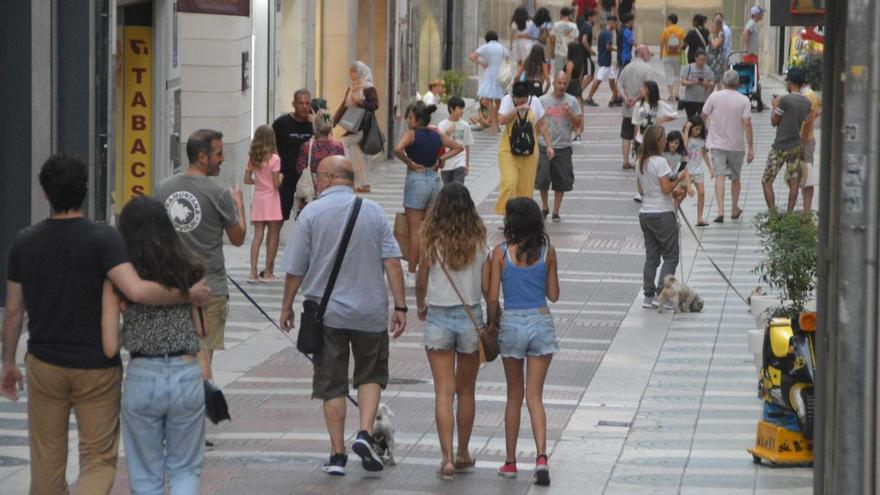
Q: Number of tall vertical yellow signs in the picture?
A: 1